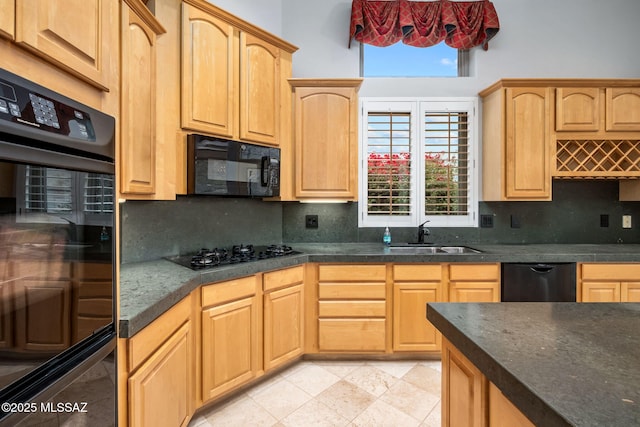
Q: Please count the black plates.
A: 4